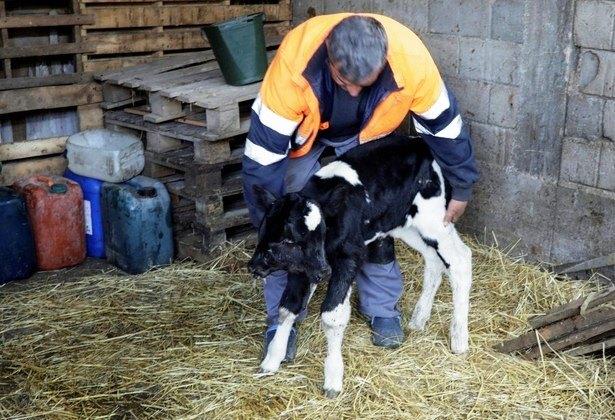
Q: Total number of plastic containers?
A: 6